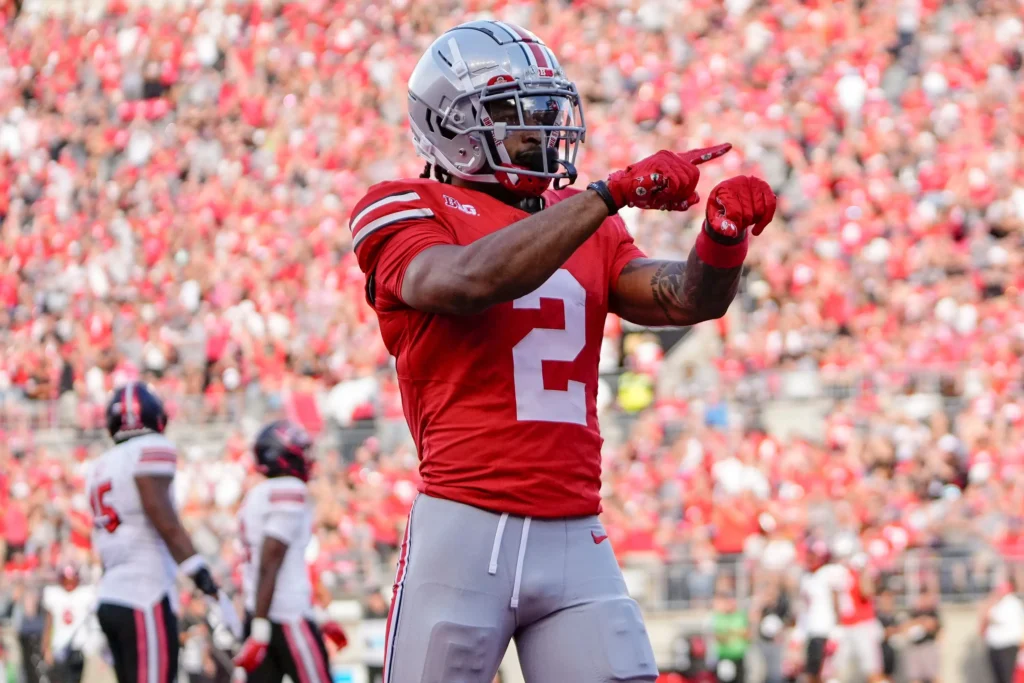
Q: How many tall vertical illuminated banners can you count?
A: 0